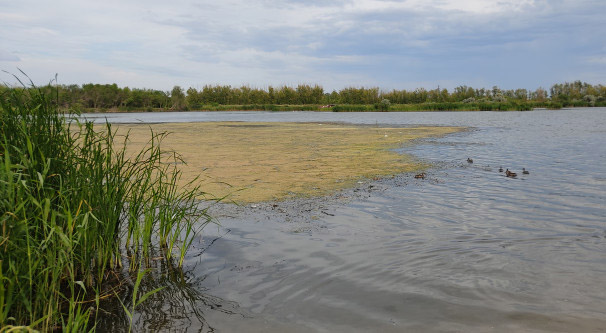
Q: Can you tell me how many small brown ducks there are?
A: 5